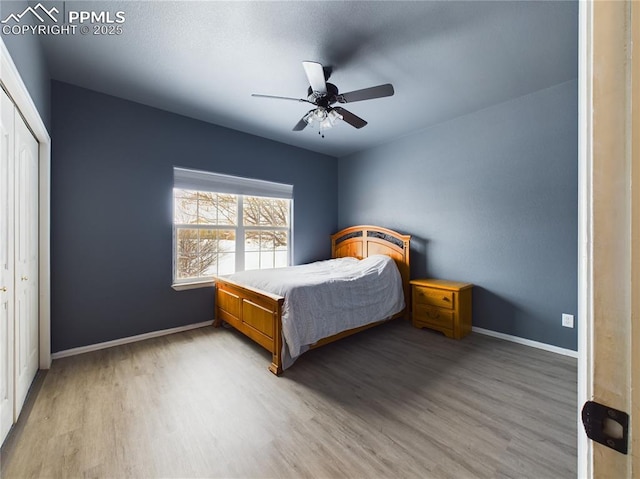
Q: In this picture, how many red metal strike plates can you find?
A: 0